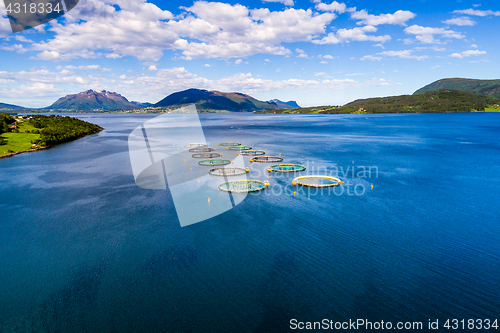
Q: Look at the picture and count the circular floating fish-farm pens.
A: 12